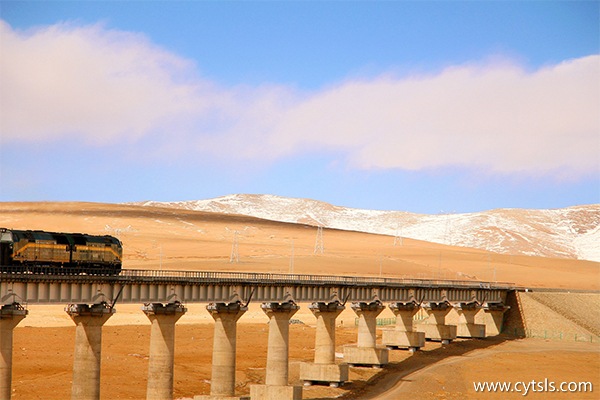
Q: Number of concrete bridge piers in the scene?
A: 11